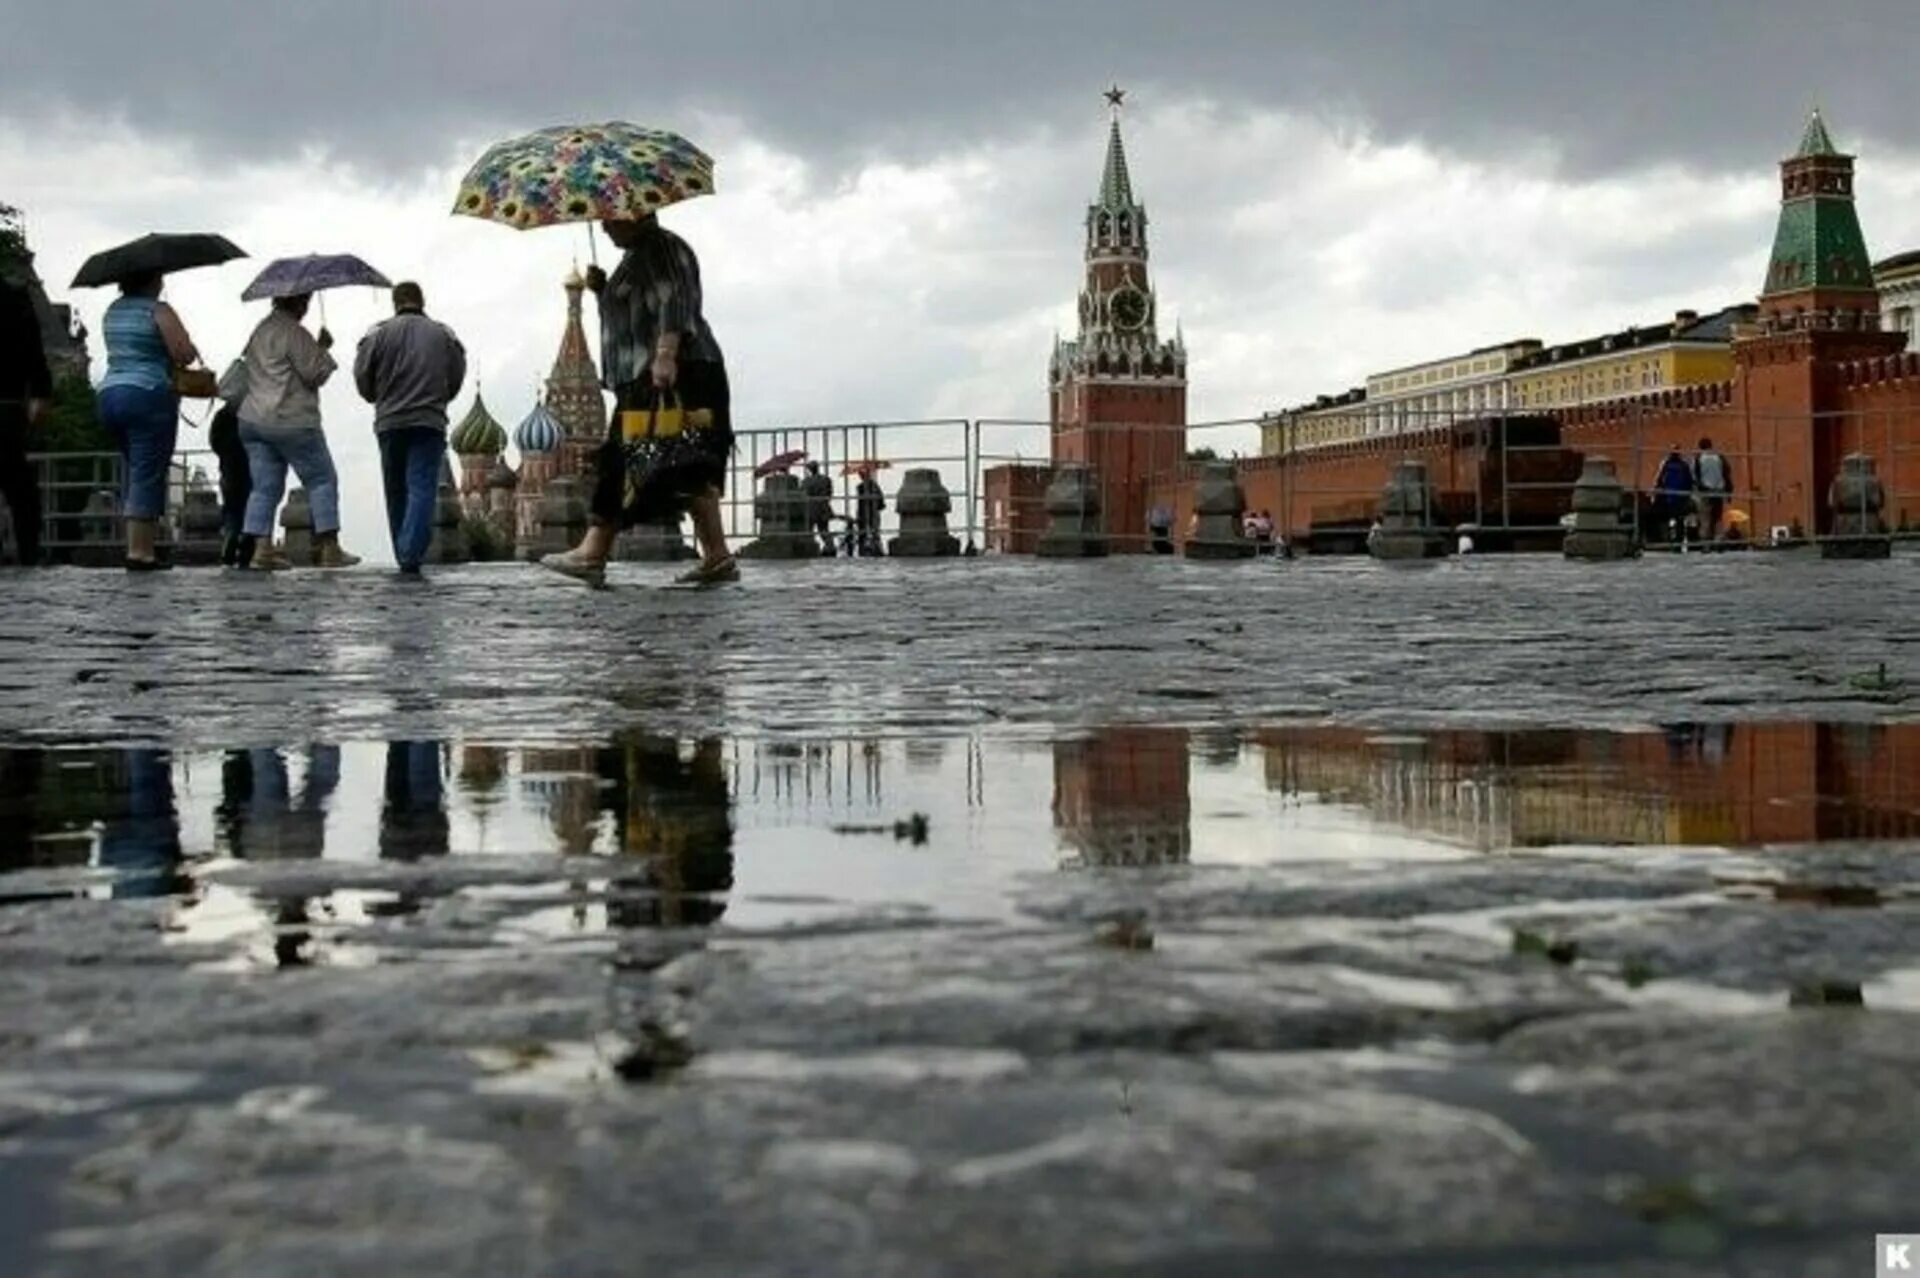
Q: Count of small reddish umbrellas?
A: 2